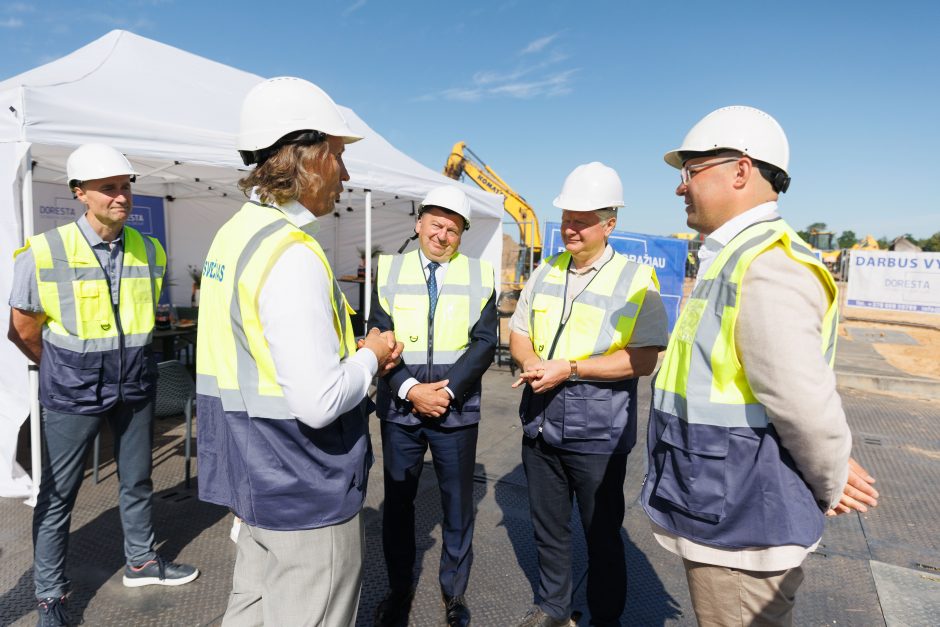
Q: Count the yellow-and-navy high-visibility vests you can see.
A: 5